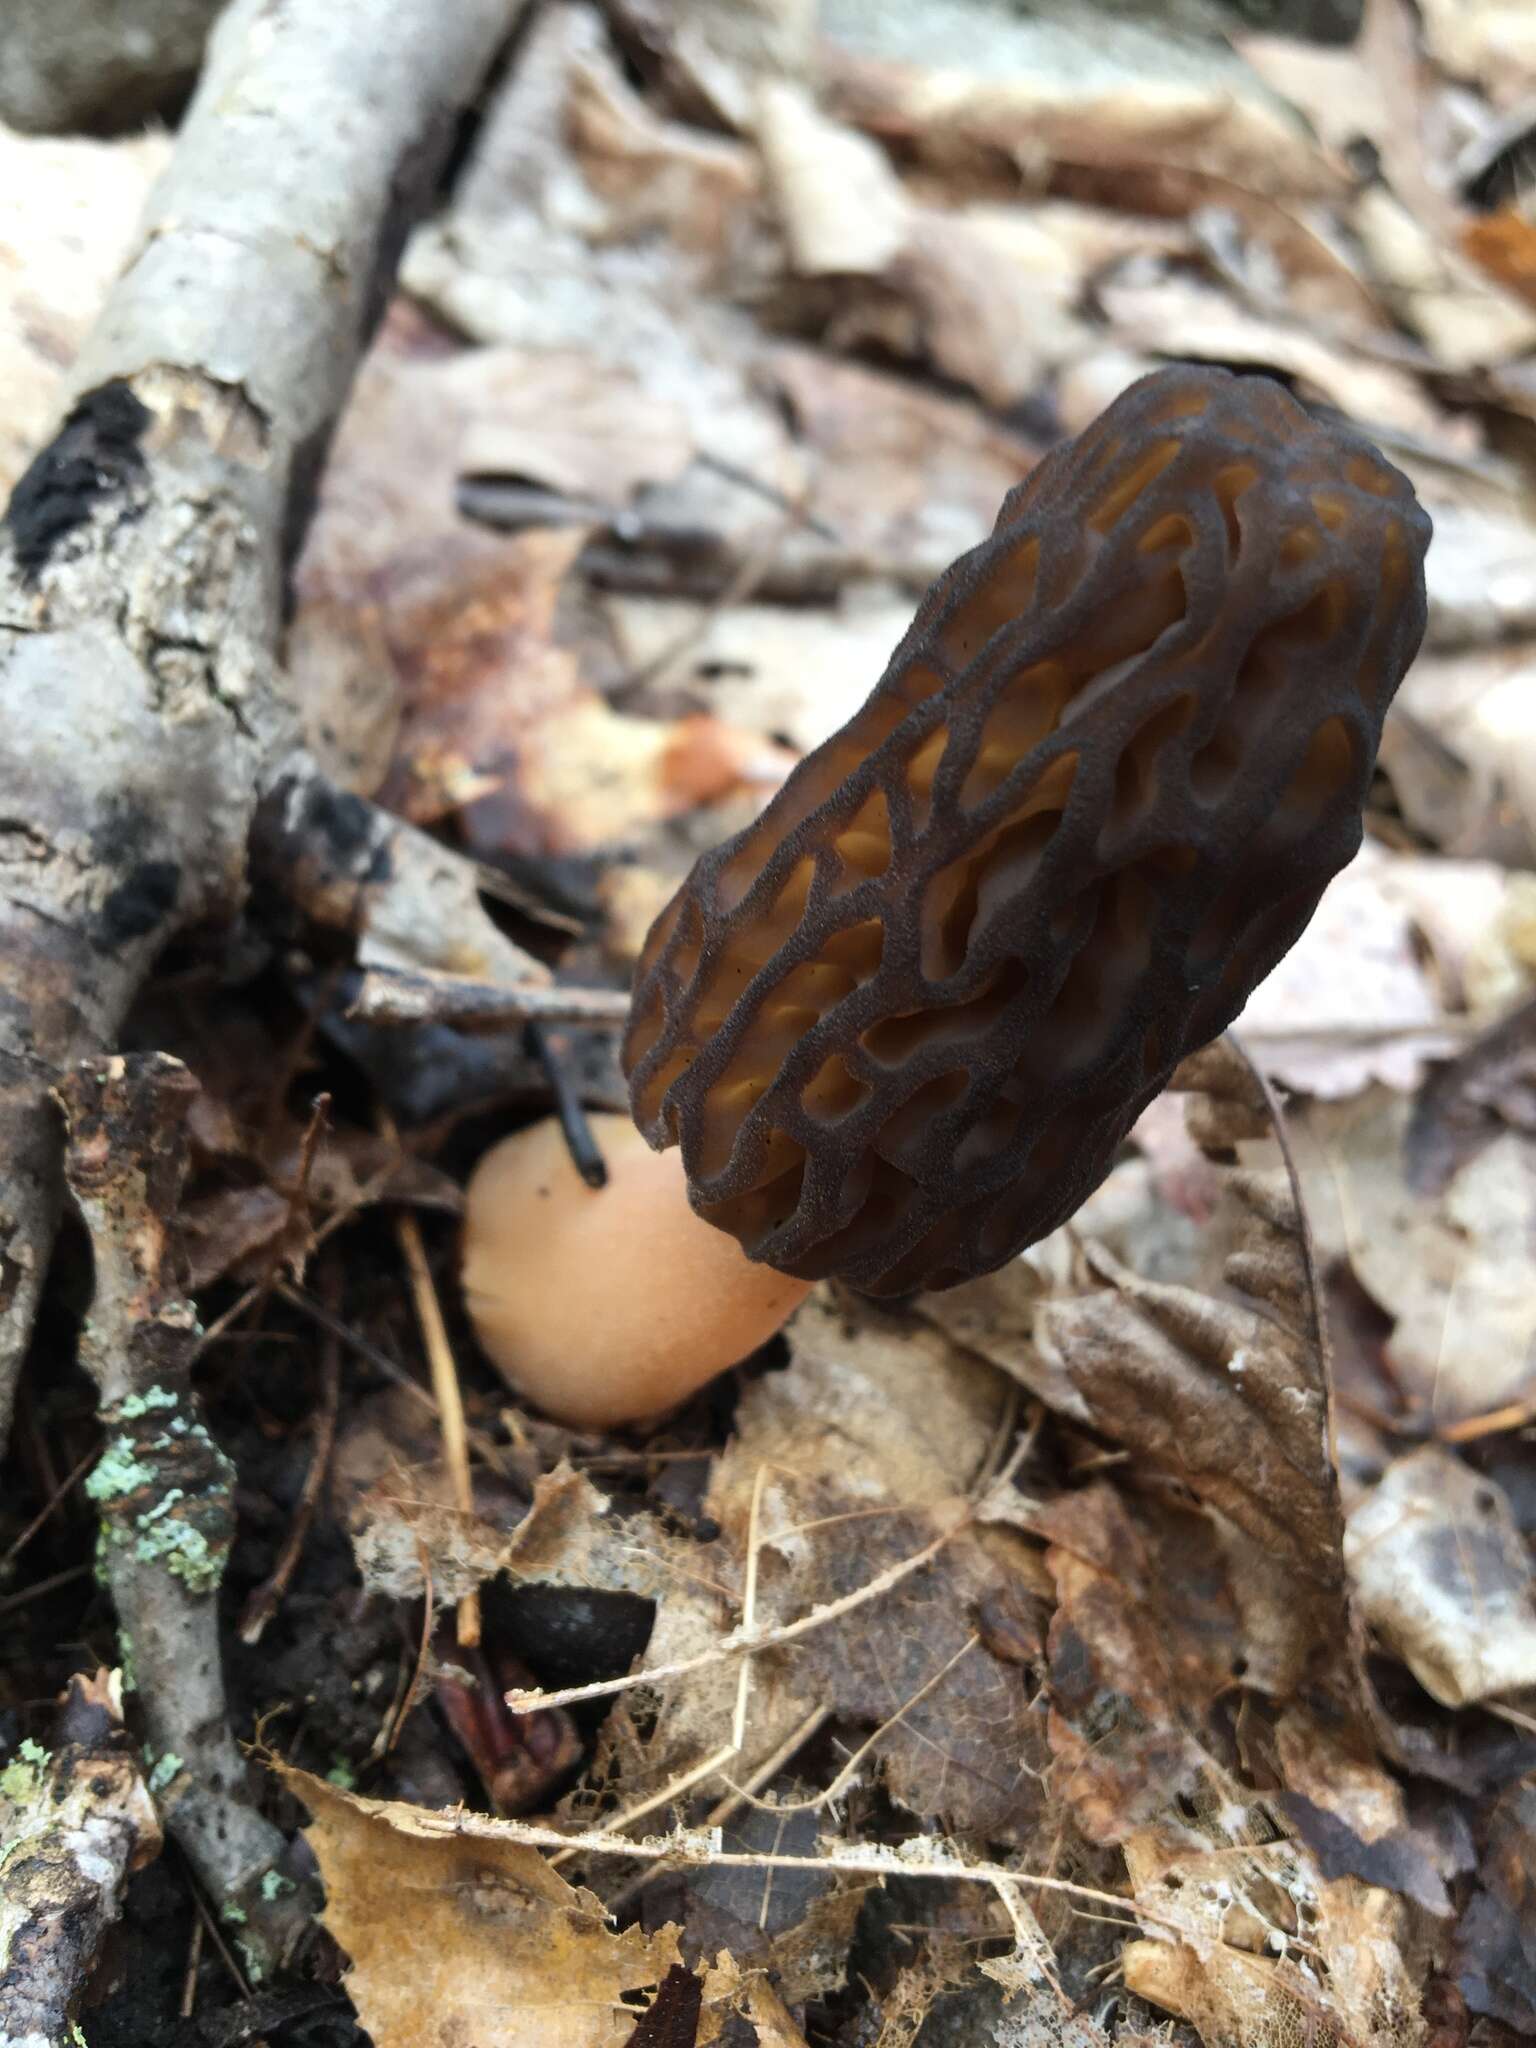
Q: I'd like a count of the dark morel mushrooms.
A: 1